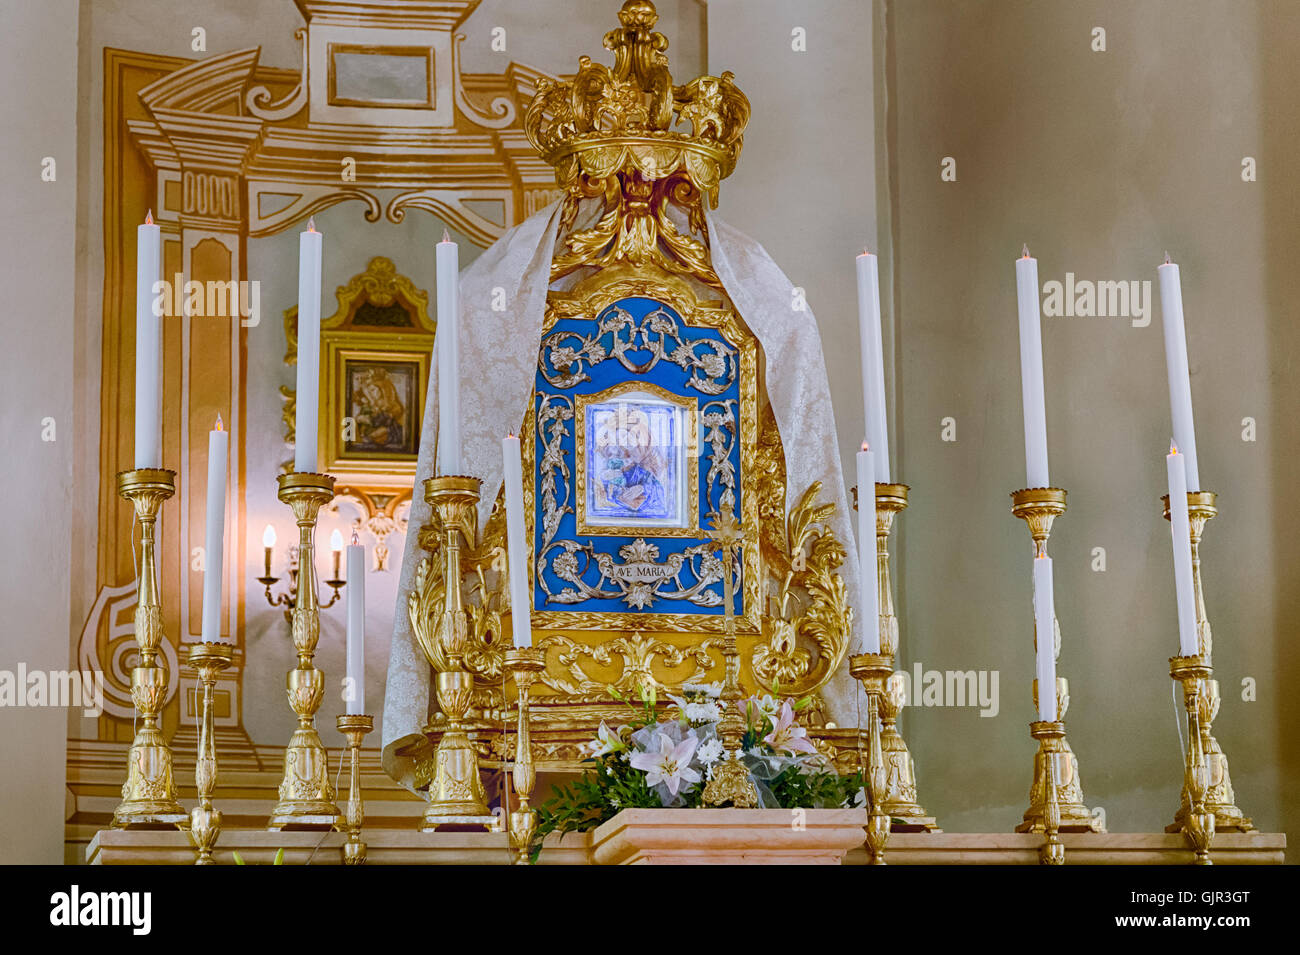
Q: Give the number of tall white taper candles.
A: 12